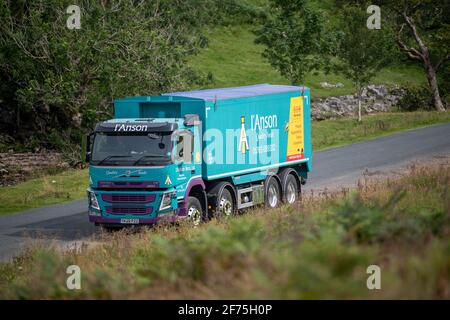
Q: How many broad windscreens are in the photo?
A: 1